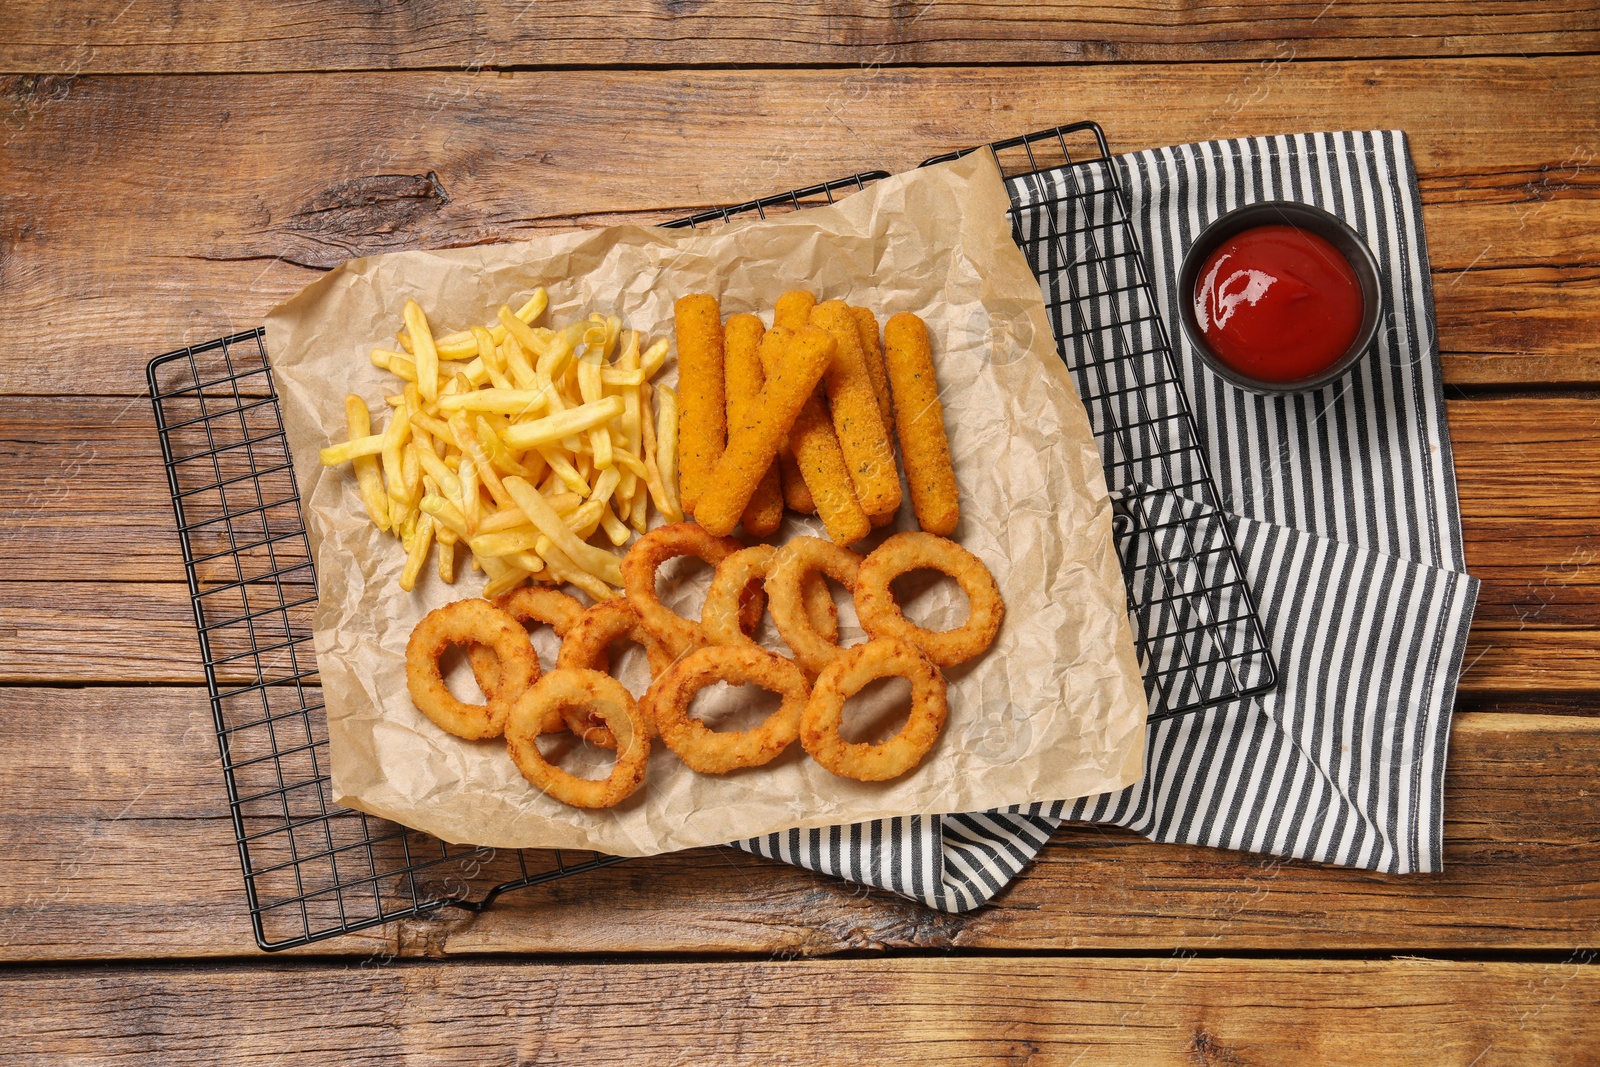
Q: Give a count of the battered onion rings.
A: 10